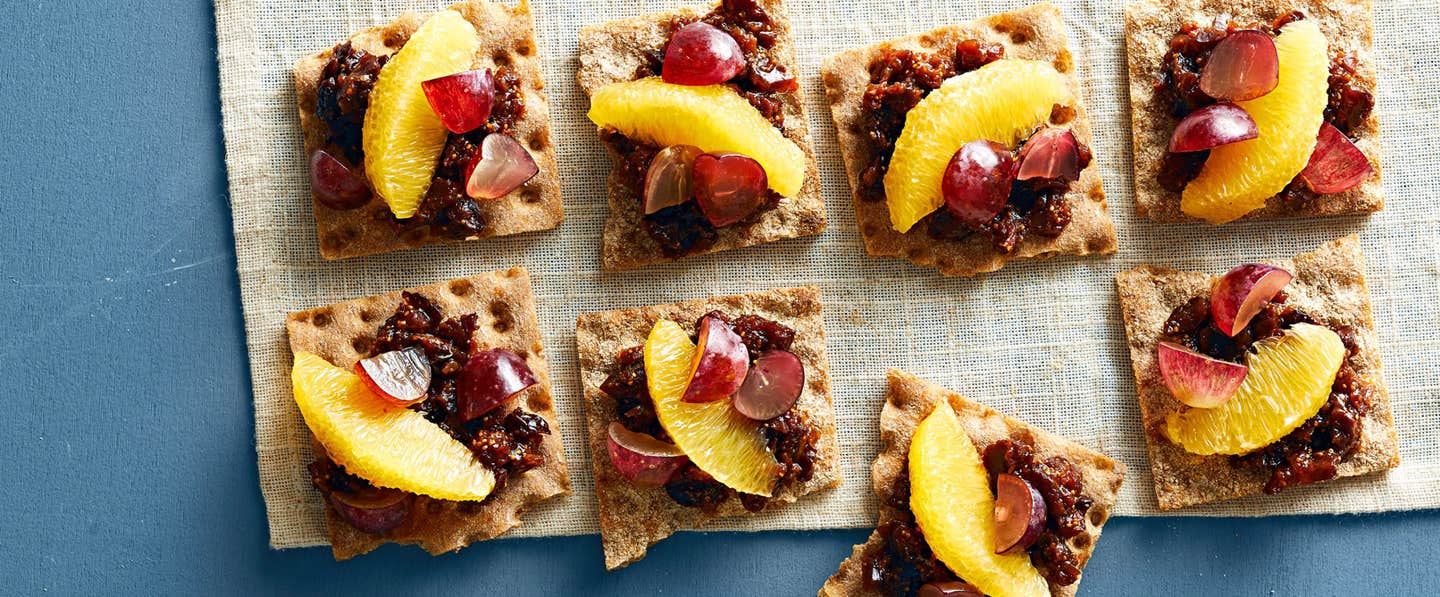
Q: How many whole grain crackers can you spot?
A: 8